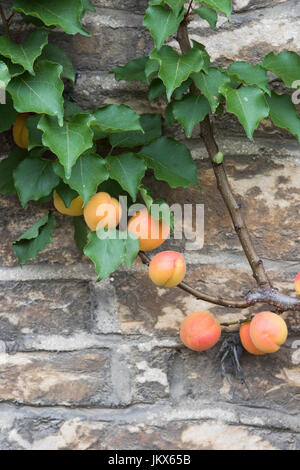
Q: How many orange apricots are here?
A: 9